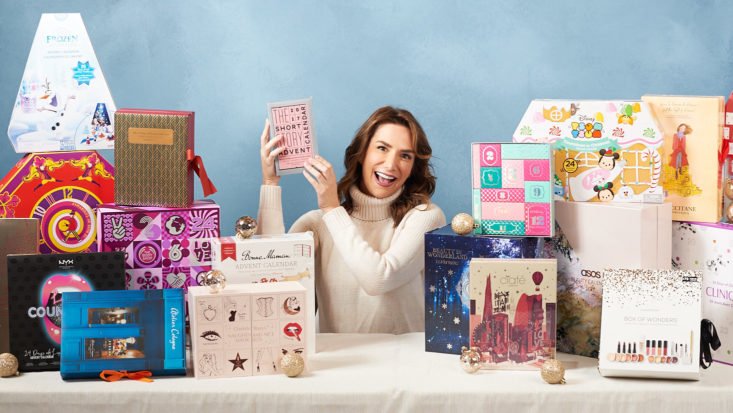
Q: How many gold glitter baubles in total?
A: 4